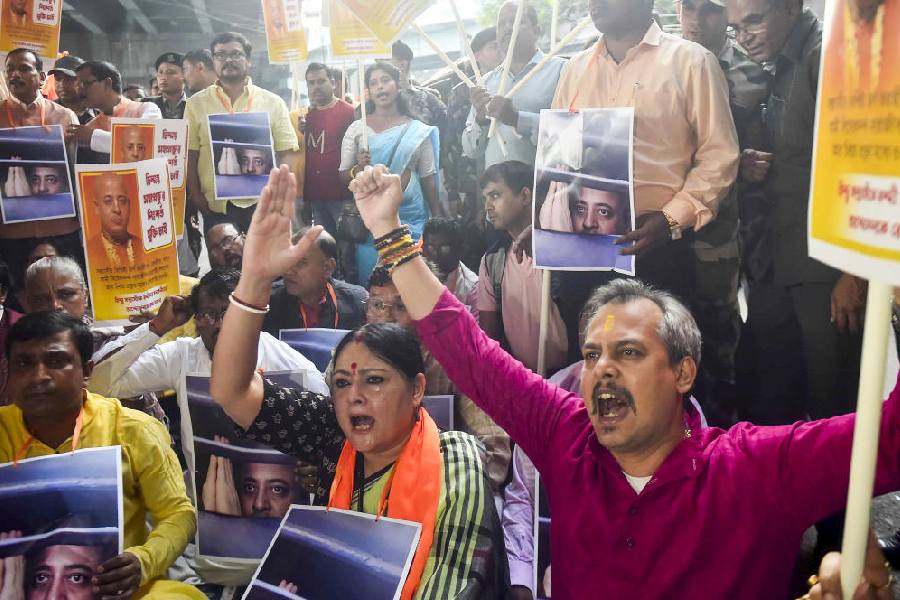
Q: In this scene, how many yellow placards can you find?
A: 7